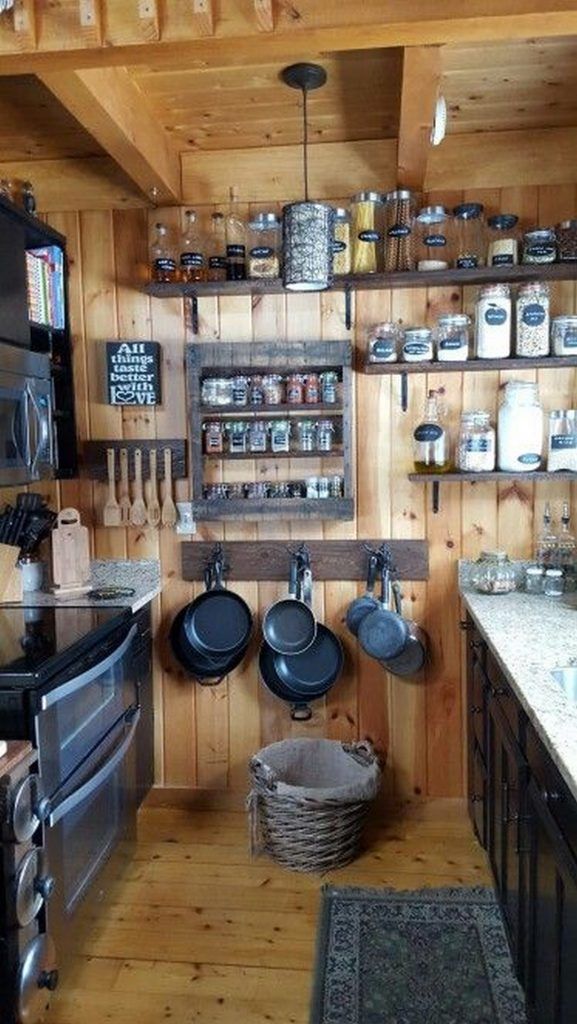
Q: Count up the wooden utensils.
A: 5